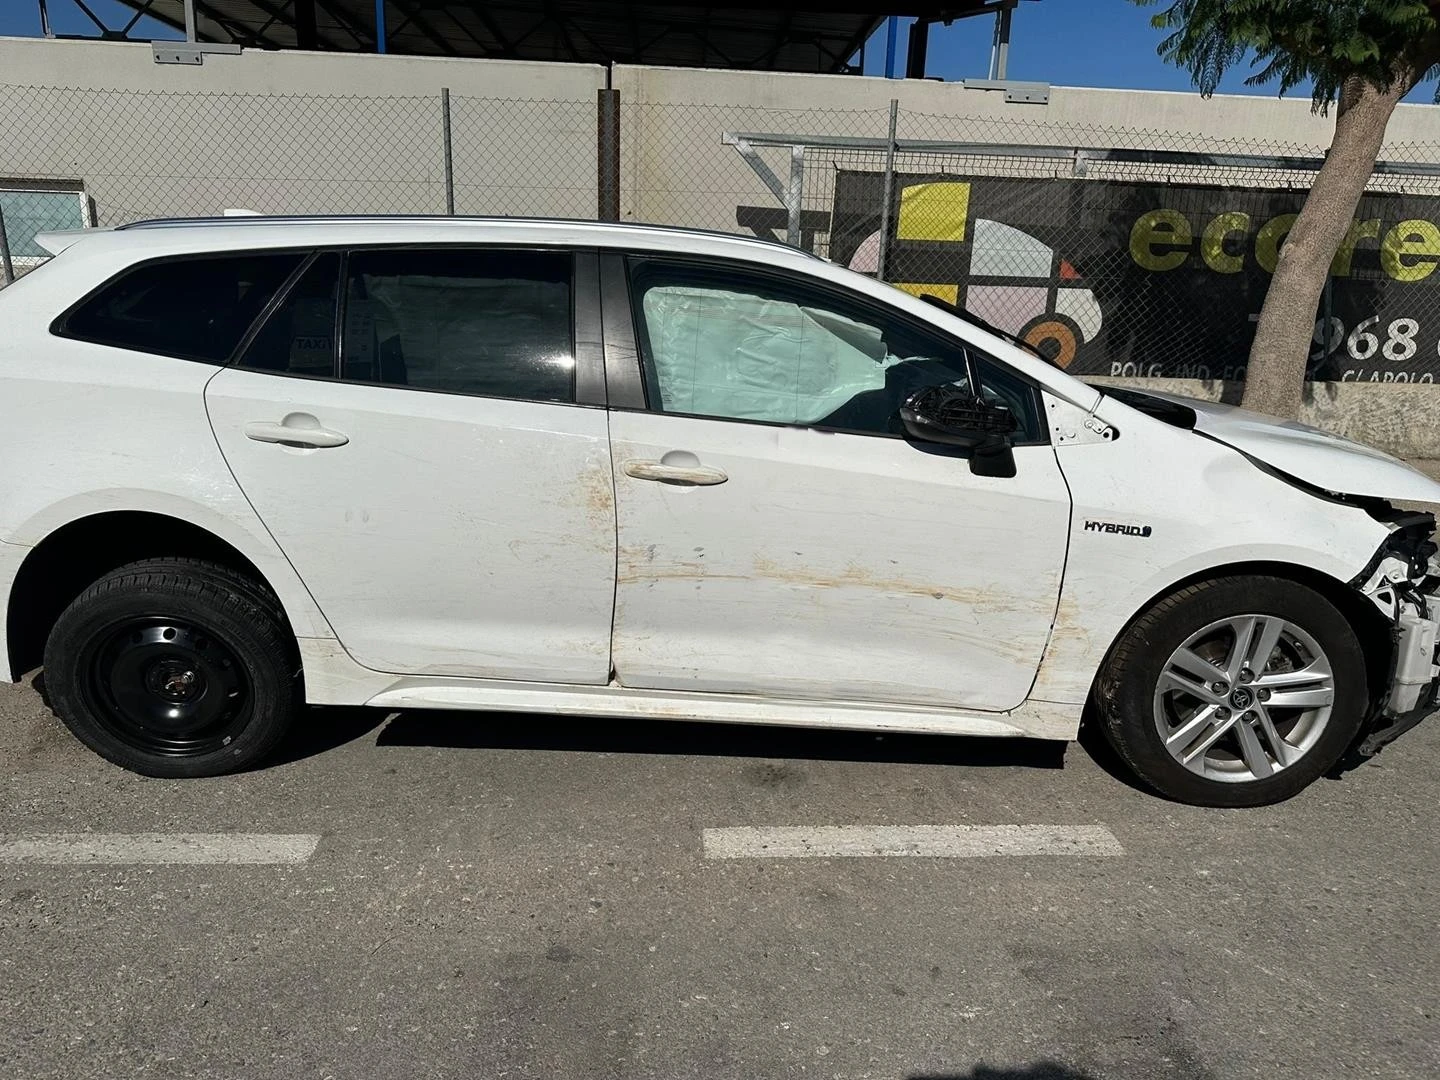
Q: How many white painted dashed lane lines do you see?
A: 2